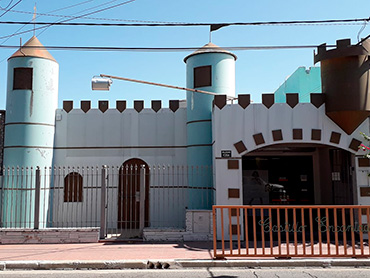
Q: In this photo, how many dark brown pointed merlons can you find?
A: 12